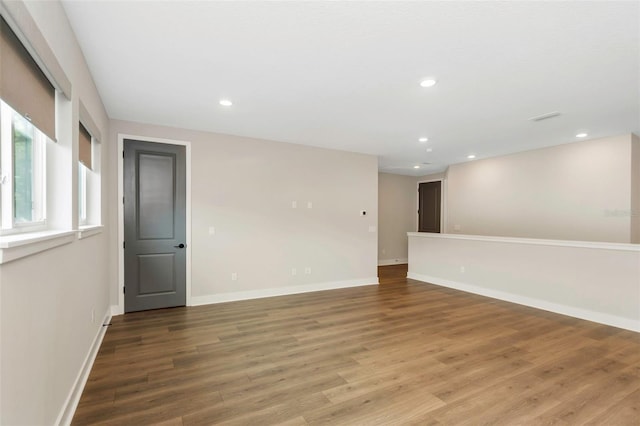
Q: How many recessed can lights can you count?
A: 6